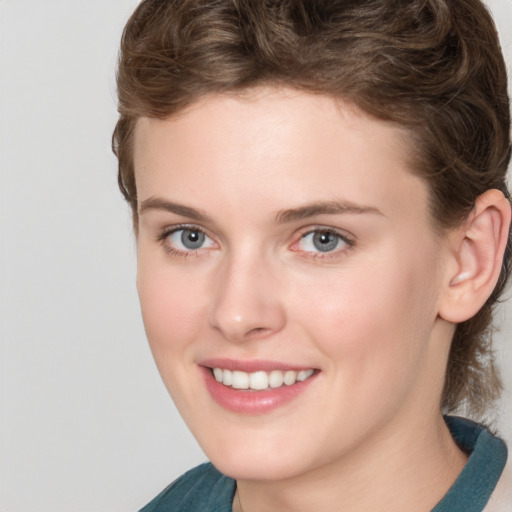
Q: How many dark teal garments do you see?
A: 1